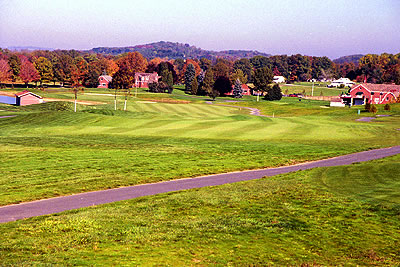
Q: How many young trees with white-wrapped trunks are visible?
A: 3